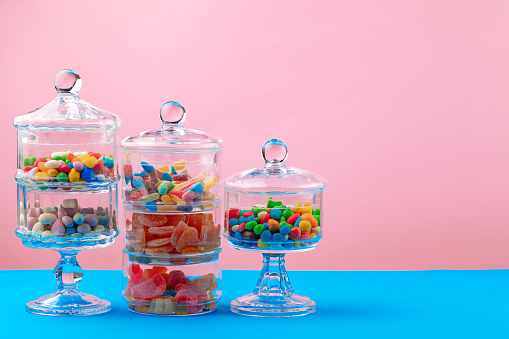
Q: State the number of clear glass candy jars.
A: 3